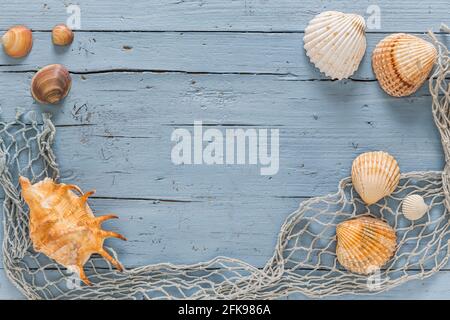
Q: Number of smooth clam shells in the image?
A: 3